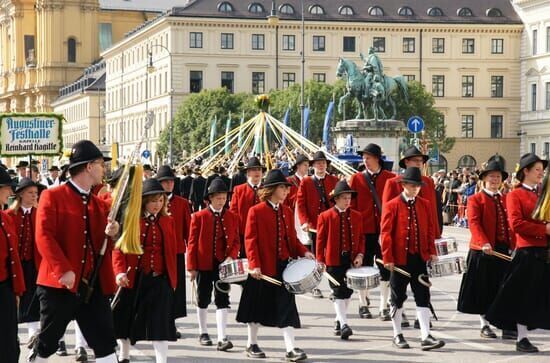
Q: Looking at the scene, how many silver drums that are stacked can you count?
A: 2